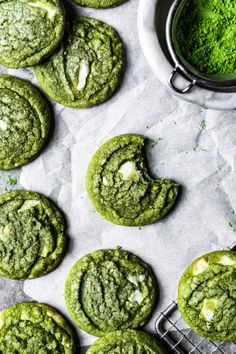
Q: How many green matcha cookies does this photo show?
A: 10